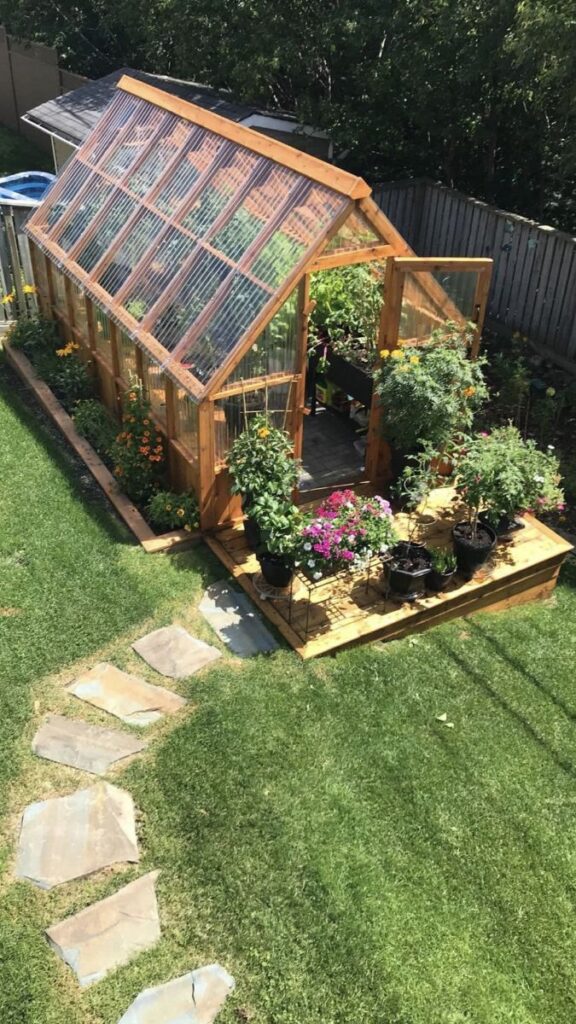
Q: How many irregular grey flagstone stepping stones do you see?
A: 7